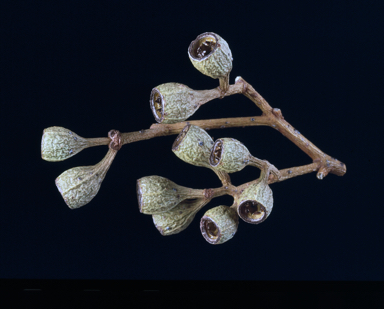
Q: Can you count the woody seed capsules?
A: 10